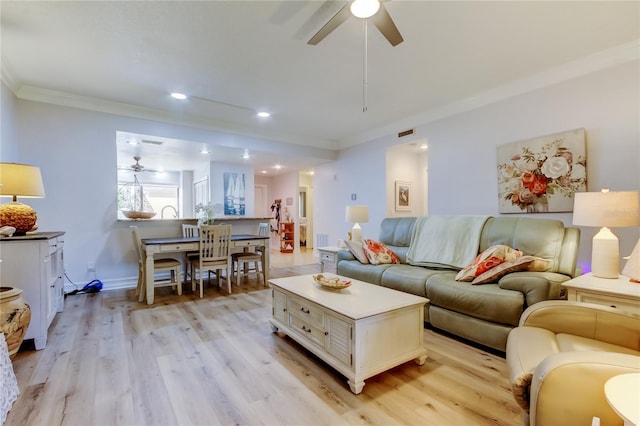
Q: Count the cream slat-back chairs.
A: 4